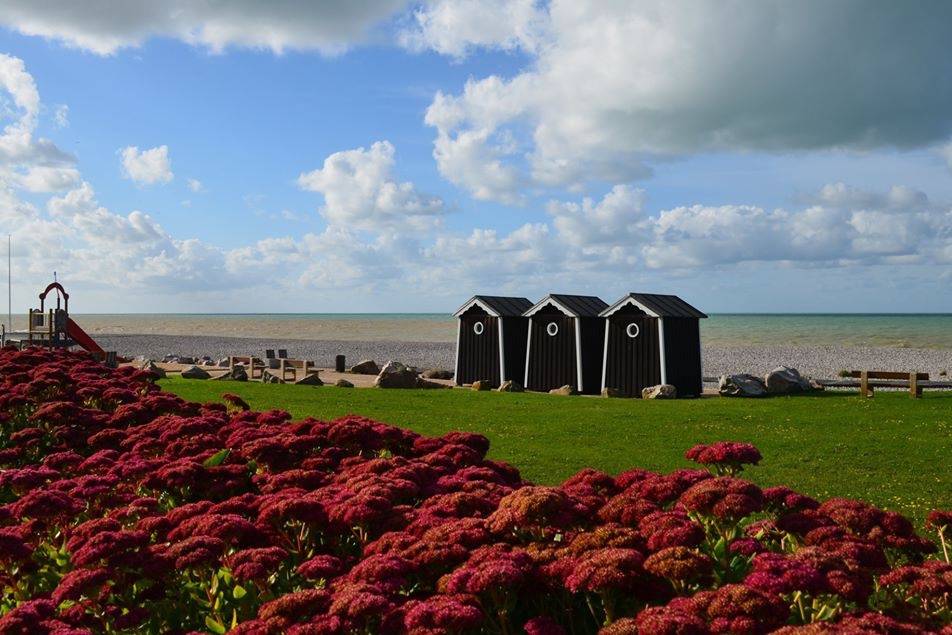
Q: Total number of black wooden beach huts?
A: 3